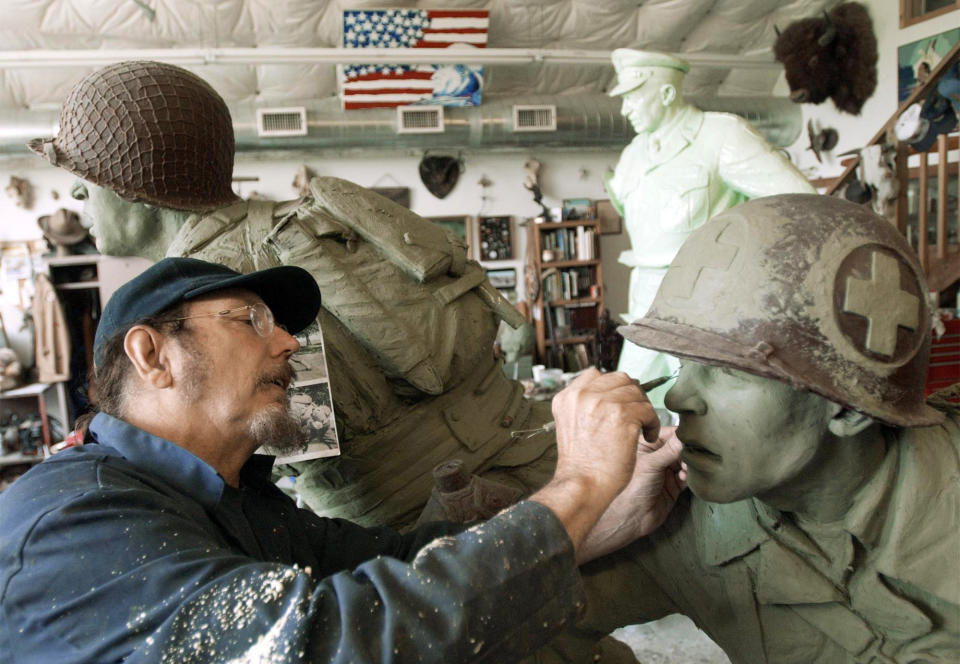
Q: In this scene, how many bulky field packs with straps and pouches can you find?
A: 1